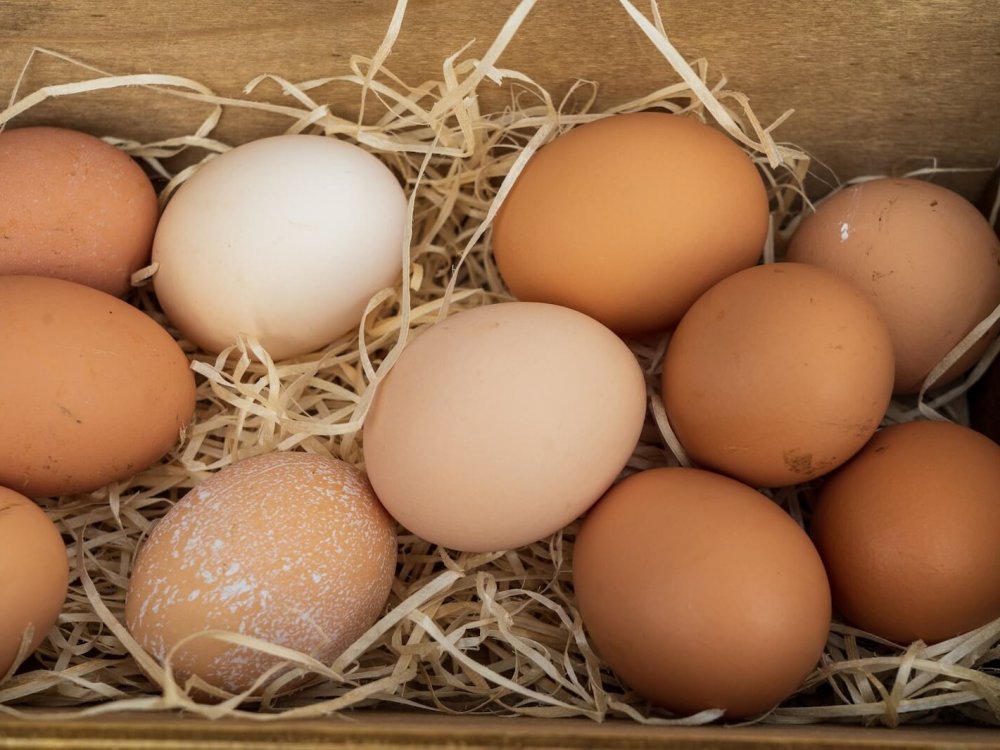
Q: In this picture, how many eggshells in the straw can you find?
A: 11